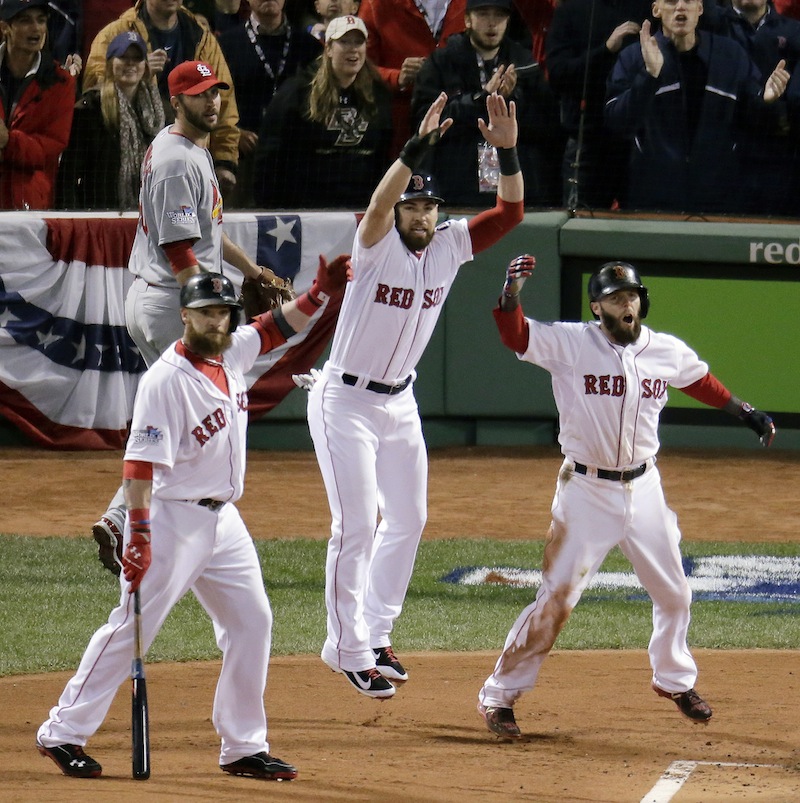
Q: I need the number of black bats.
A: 1